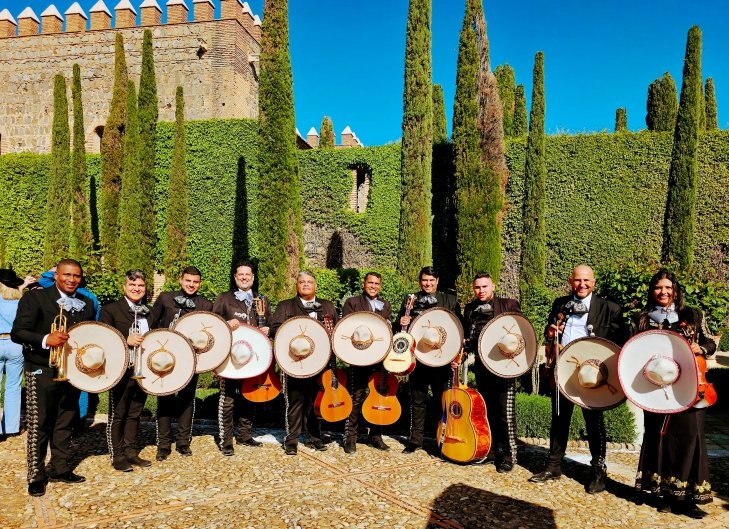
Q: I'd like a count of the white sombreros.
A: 10